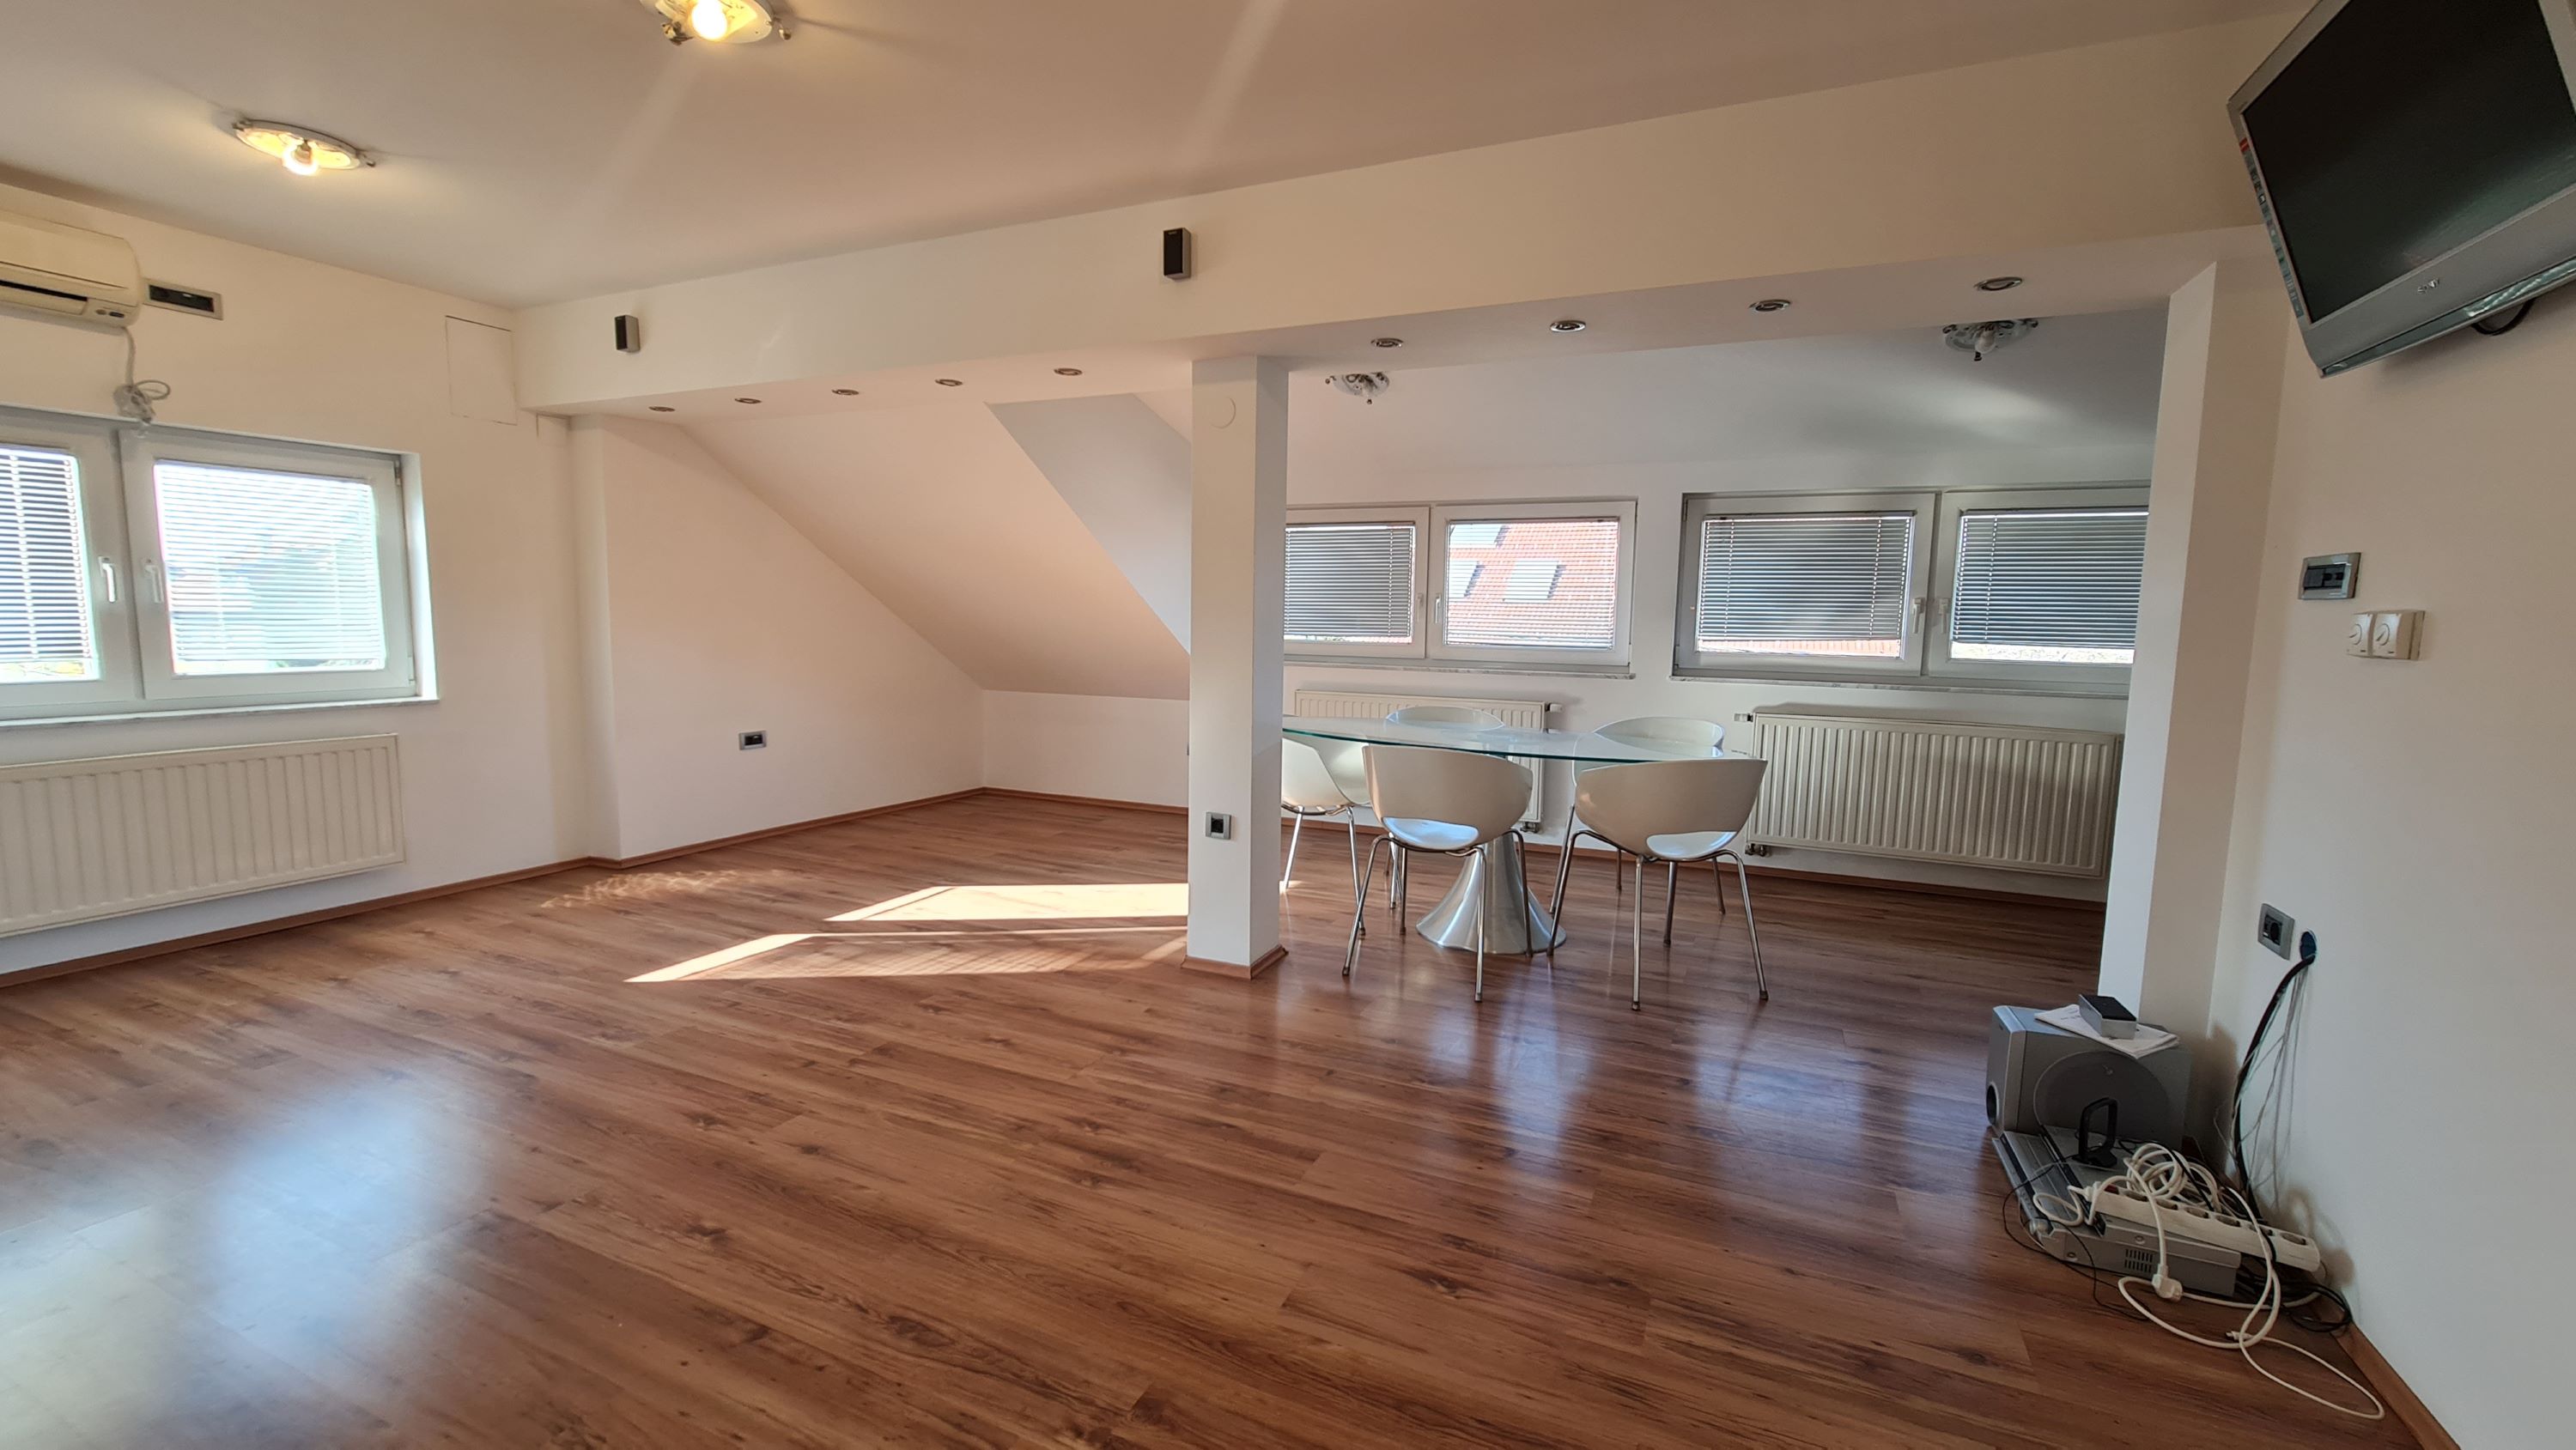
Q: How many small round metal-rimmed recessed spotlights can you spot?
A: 9